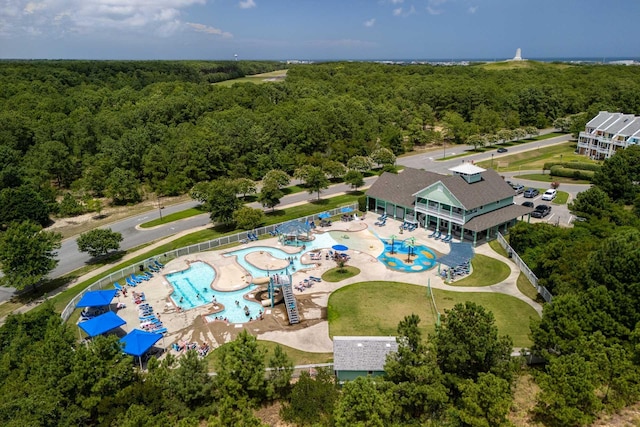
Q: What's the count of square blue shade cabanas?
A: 3